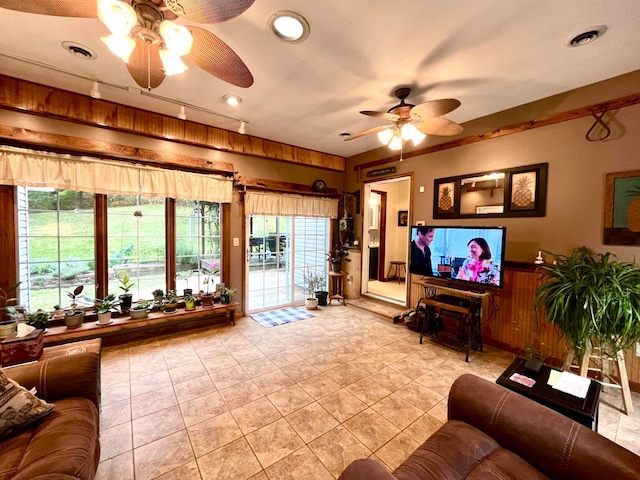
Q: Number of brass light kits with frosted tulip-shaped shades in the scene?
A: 2